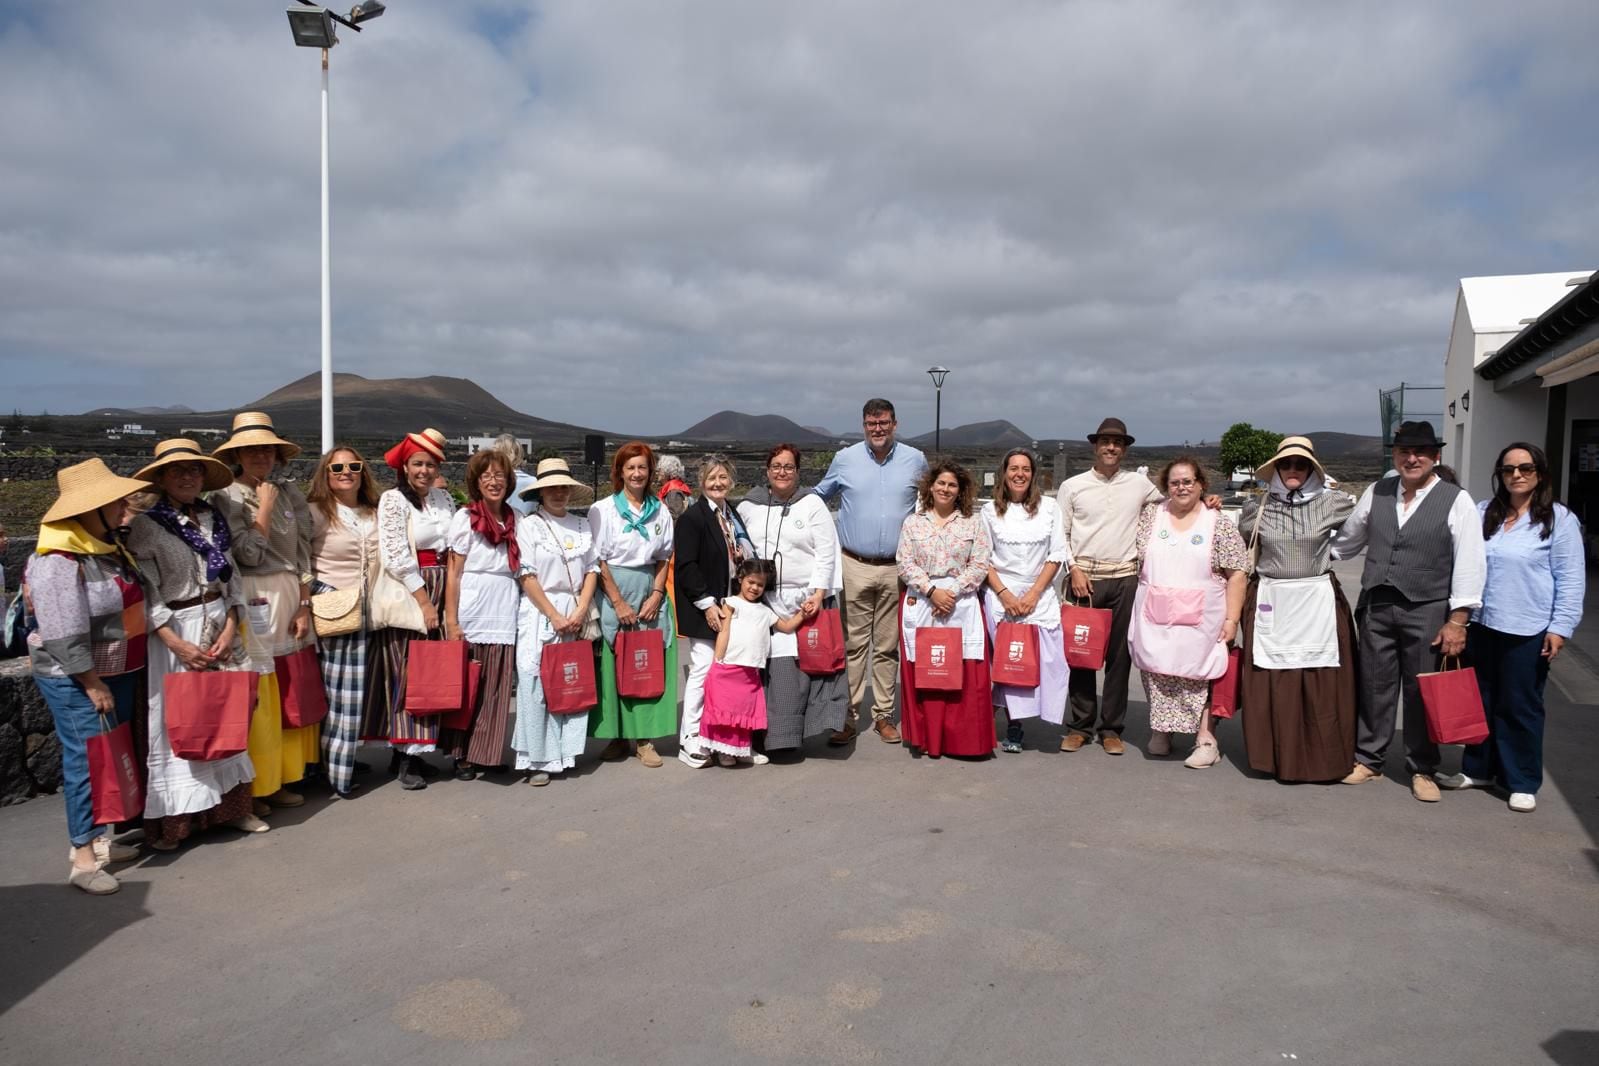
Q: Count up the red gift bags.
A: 13